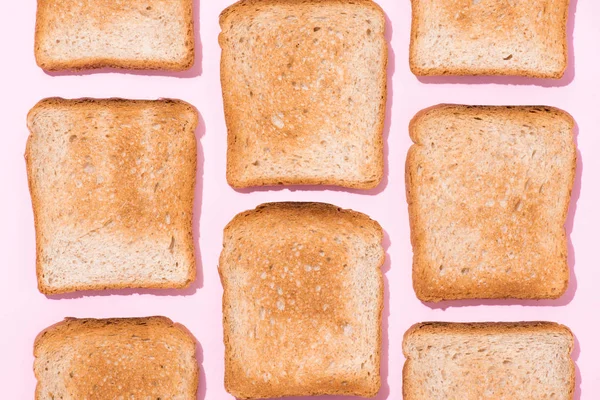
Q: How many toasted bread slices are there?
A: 8